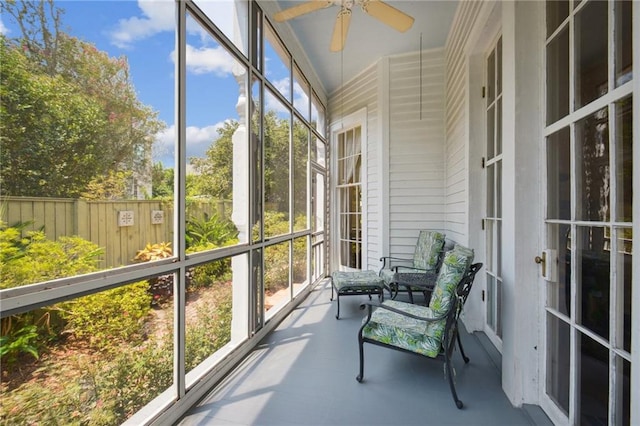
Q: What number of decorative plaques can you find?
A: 2